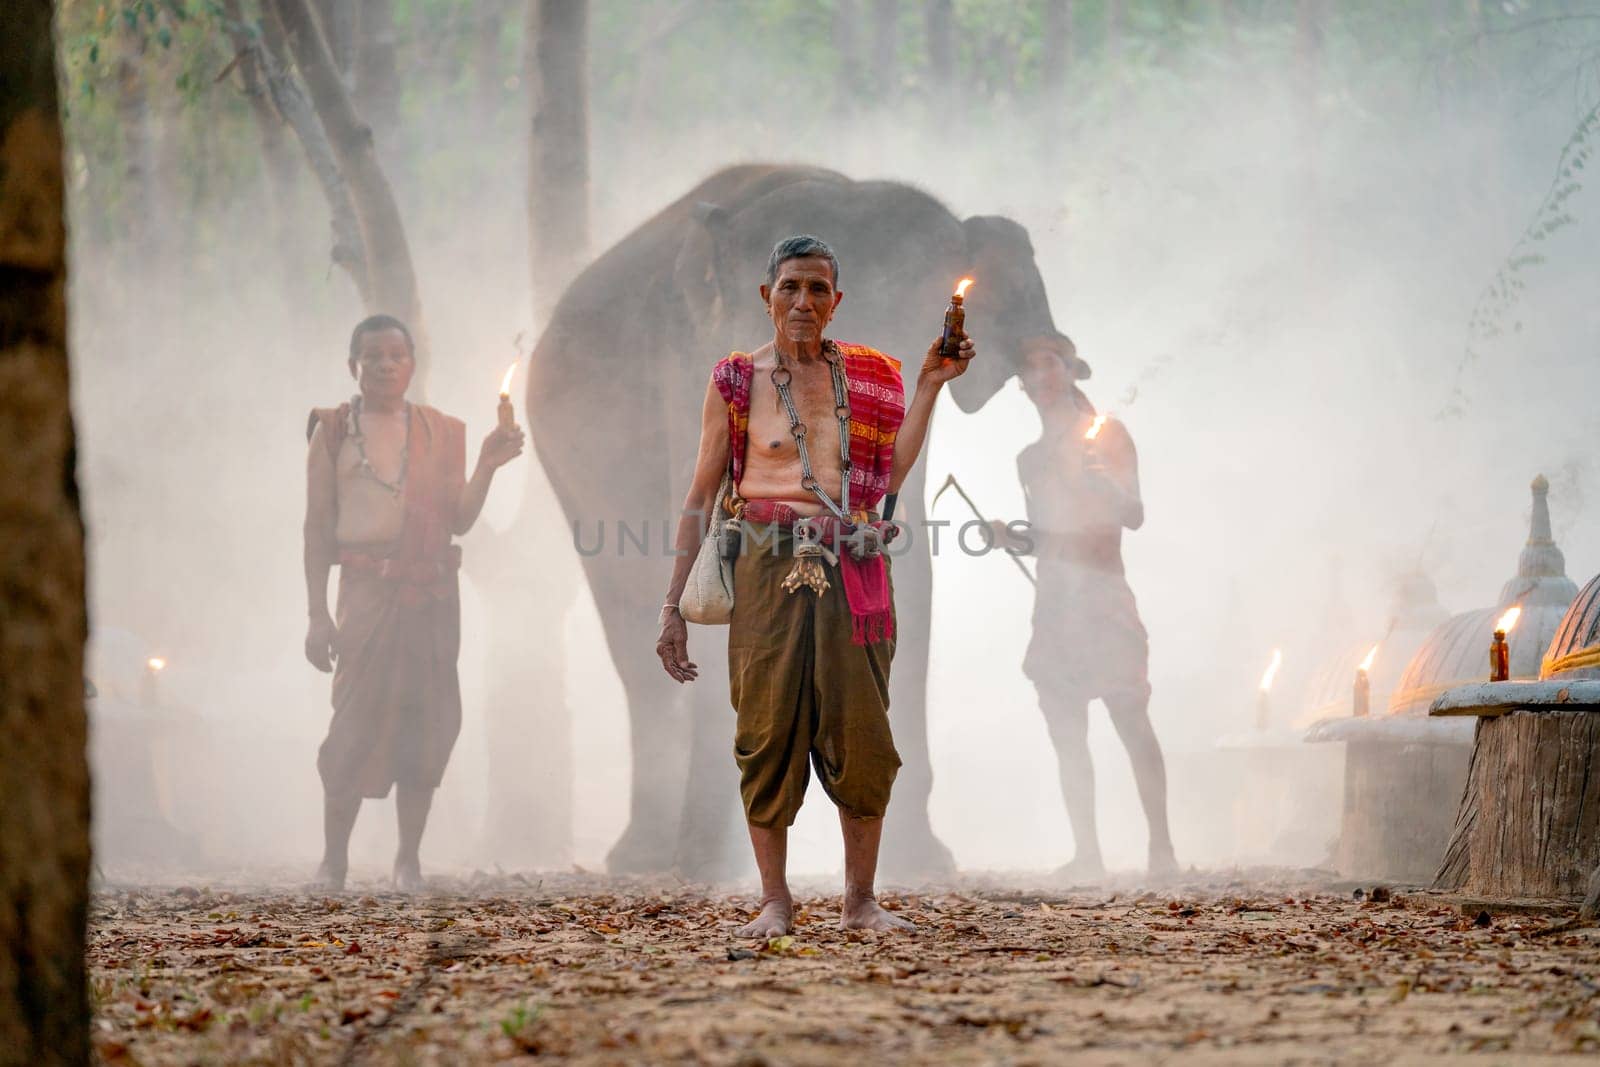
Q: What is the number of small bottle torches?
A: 7